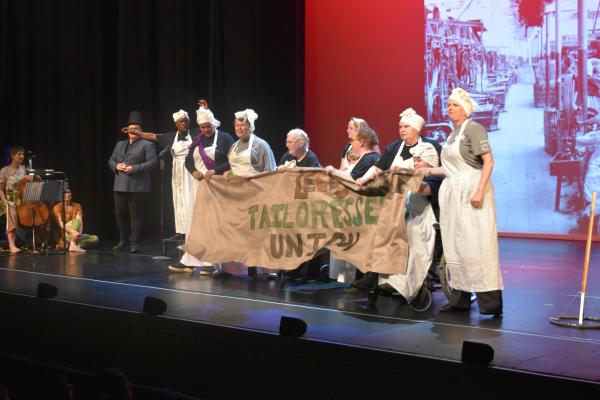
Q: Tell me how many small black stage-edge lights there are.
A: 4